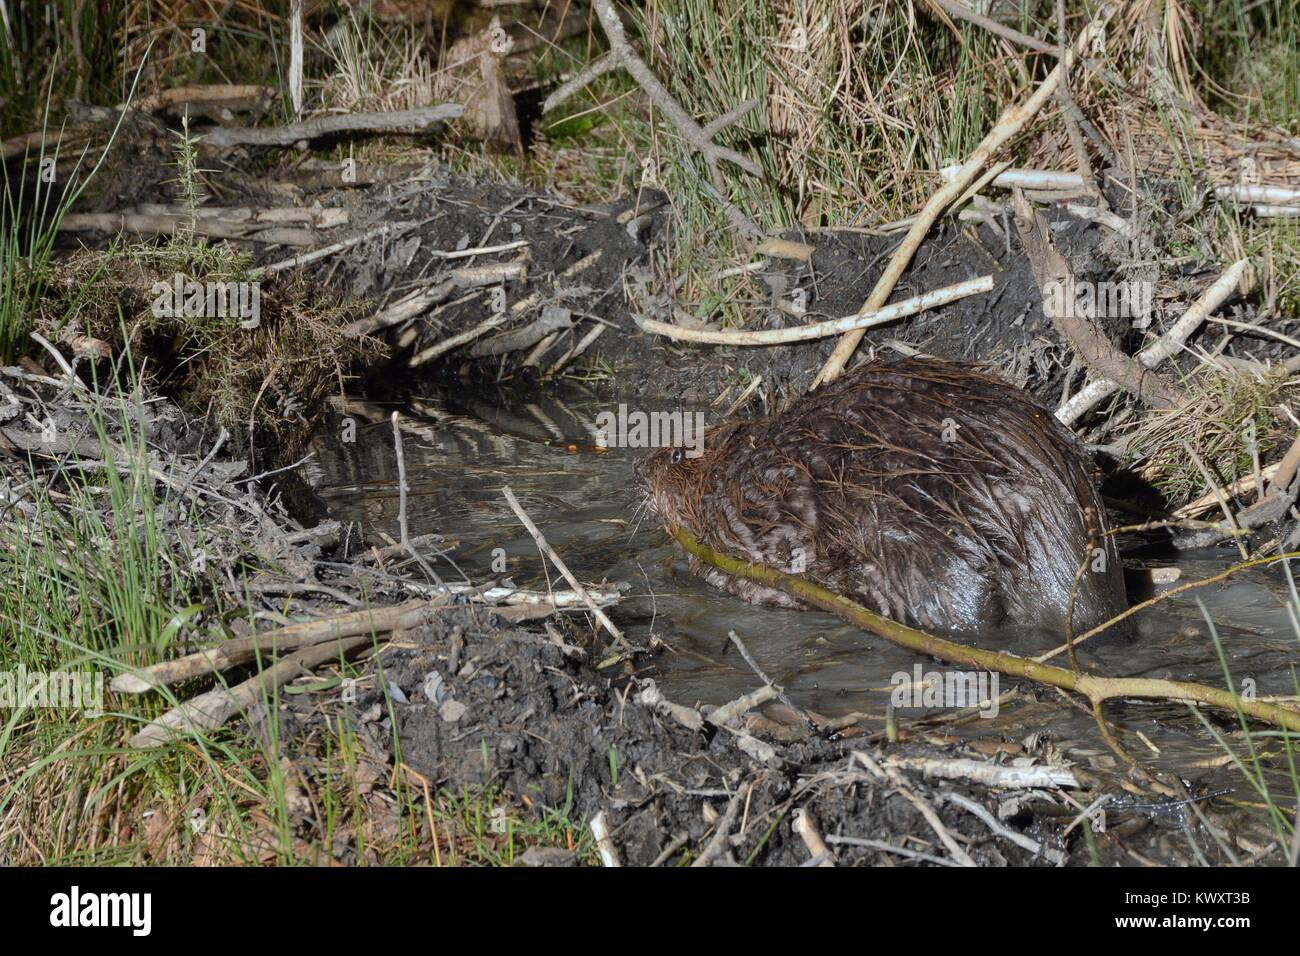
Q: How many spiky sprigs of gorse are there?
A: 1